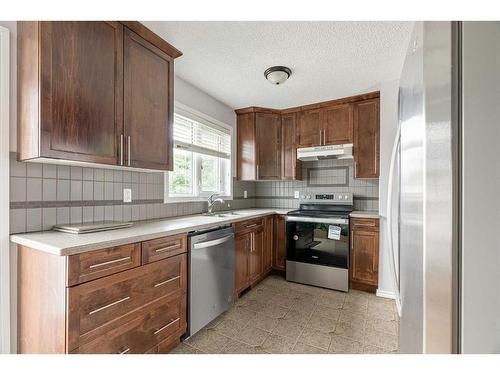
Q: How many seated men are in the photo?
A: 0